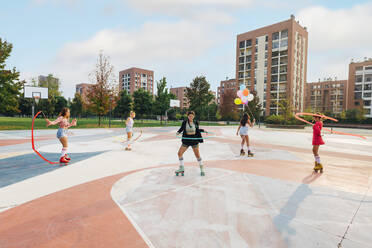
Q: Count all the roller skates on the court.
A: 10